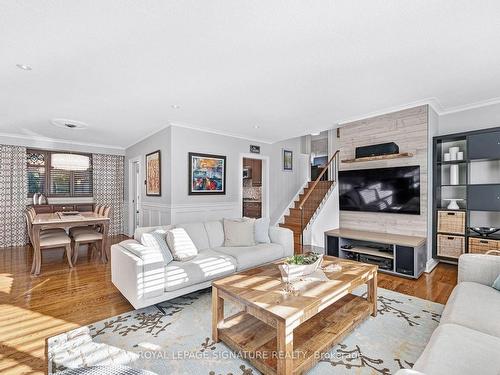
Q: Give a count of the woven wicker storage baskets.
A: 3